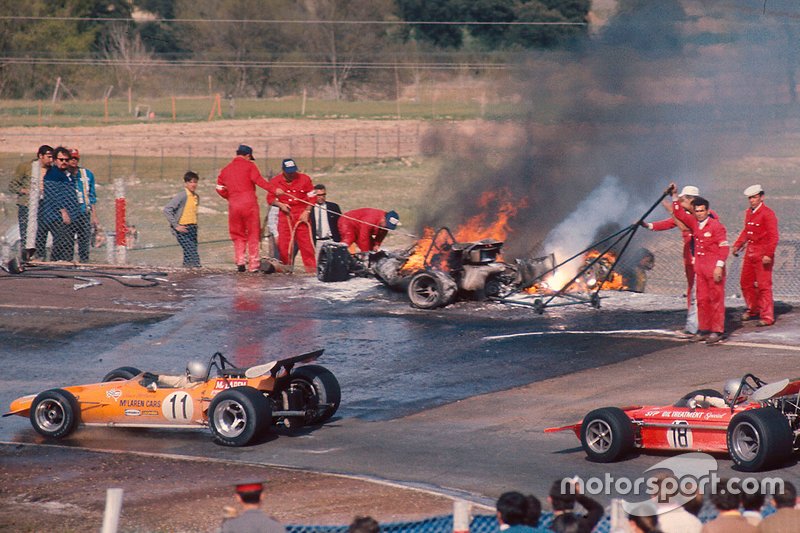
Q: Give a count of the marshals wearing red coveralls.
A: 6